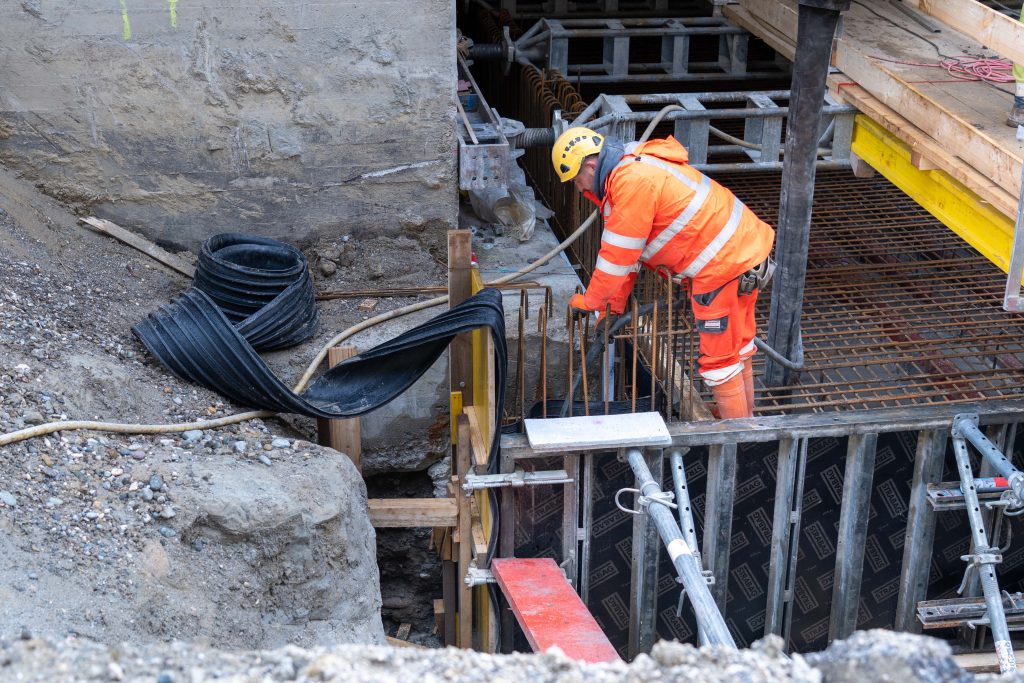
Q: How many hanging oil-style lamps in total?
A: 0